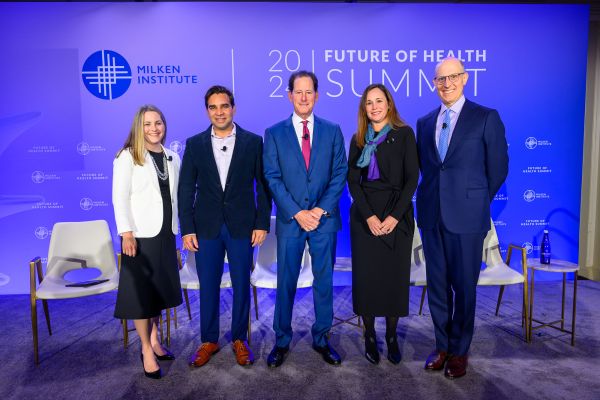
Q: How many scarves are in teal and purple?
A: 1